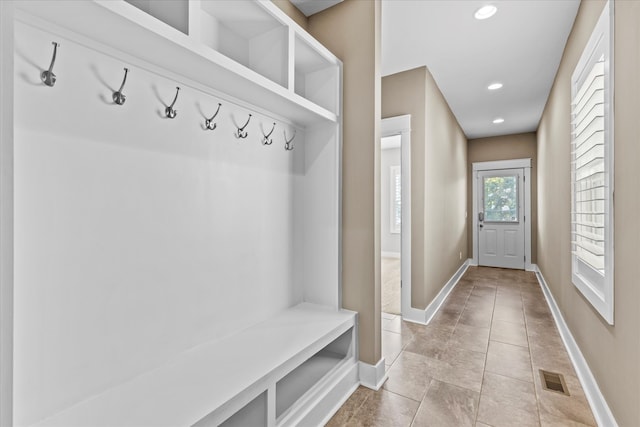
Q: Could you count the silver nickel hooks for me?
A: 7